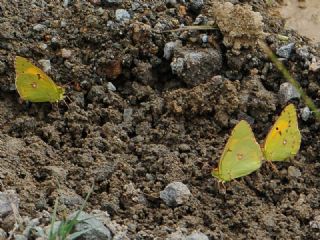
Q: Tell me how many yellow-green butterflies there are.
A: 3